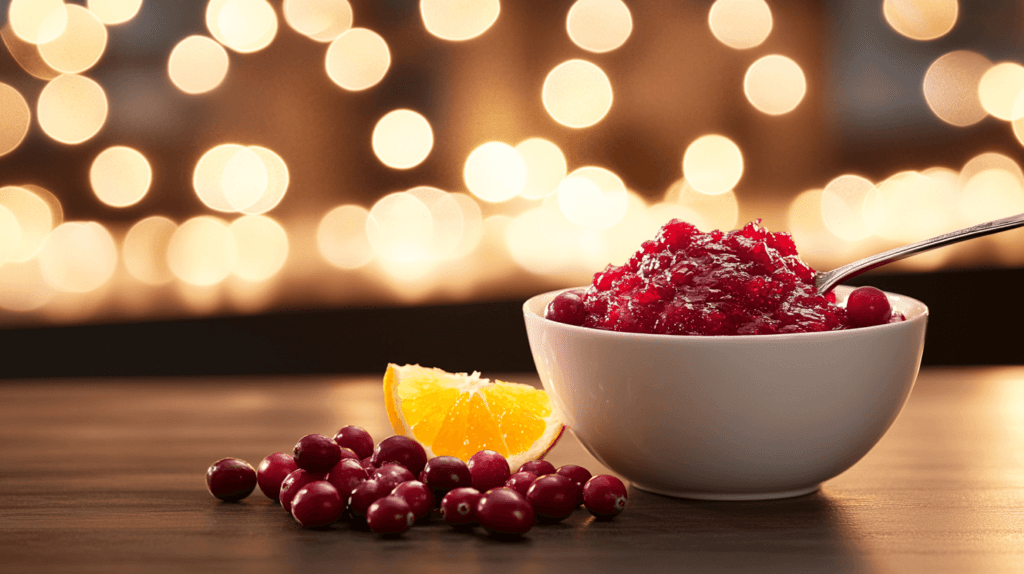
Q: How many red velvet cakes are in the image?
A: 0